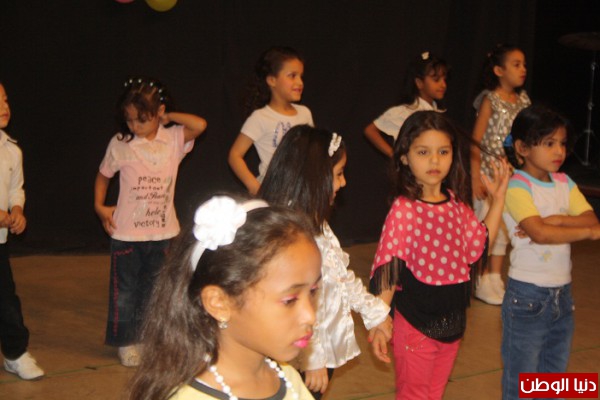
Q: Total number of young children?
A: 9